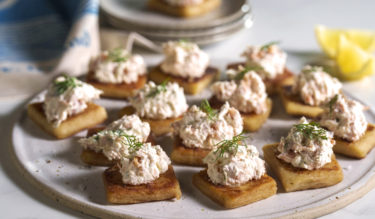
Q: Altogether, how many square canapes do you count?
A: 14